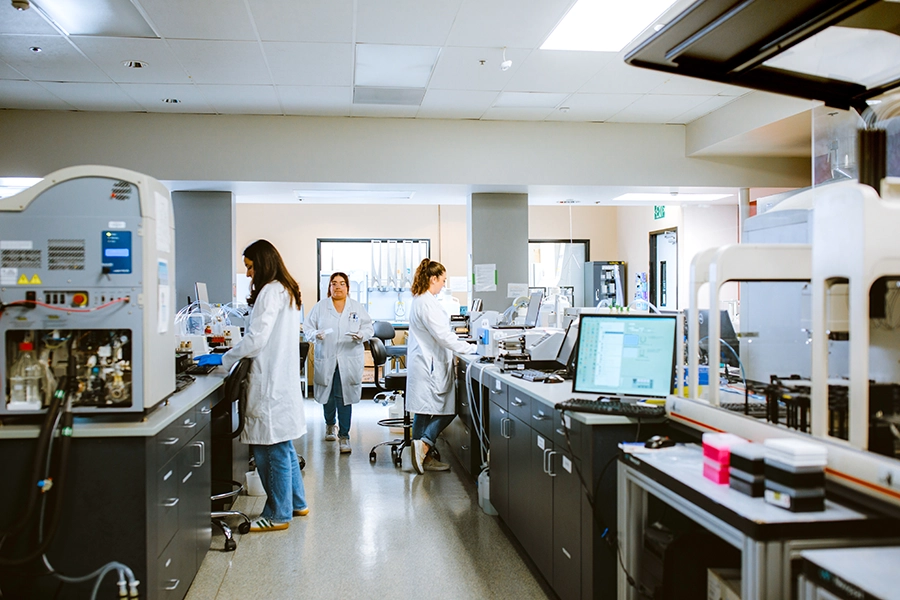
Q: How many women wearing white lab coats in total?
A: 3